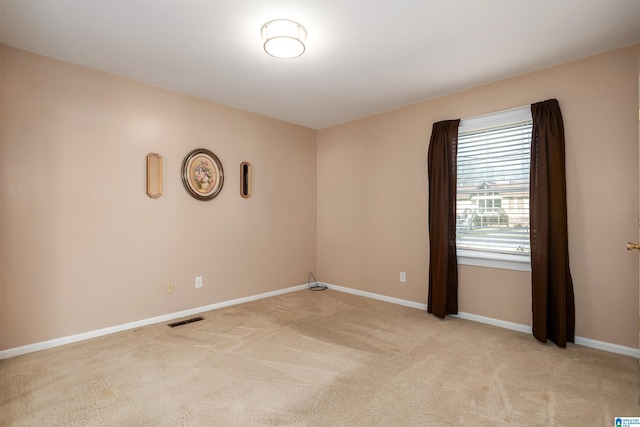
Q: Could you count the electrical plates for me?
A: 3